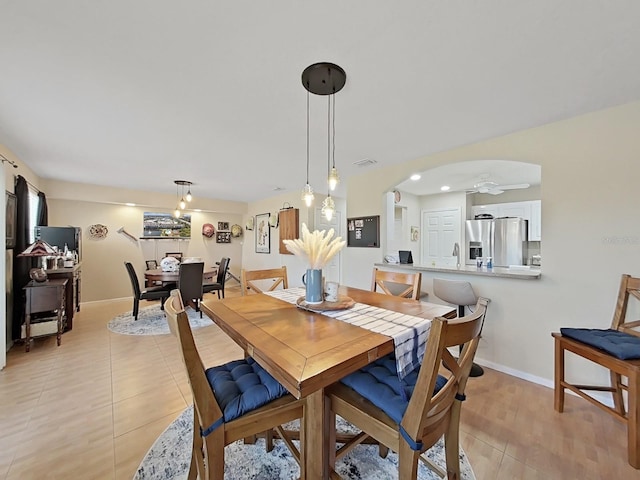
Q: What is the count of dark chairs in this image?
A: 3